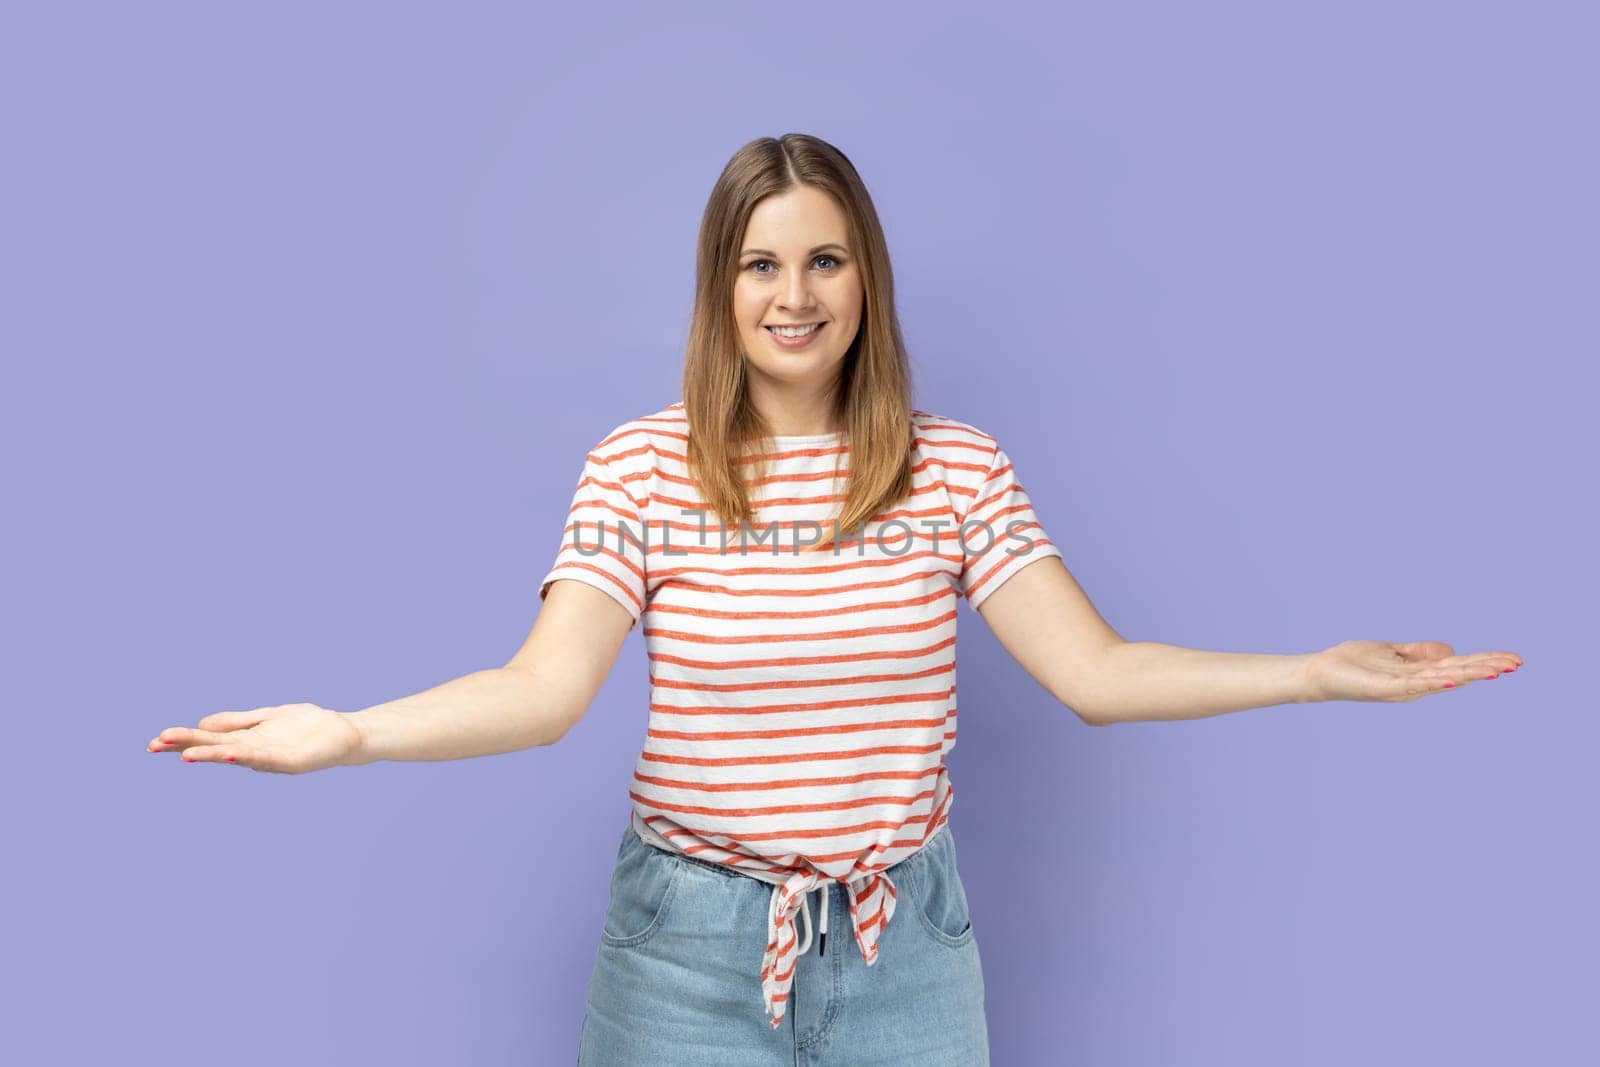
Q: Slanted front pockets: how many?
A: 2